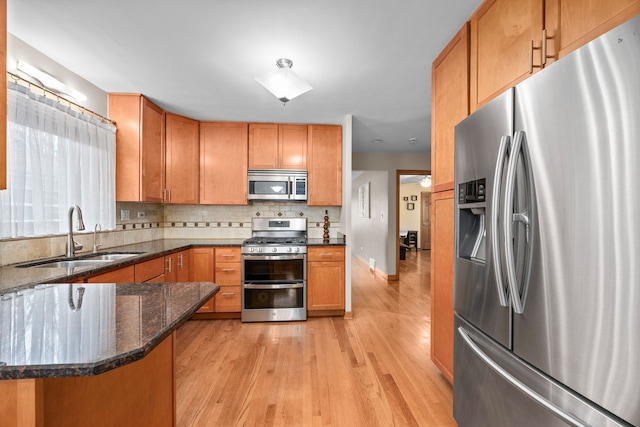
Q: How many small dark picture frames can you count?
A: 3